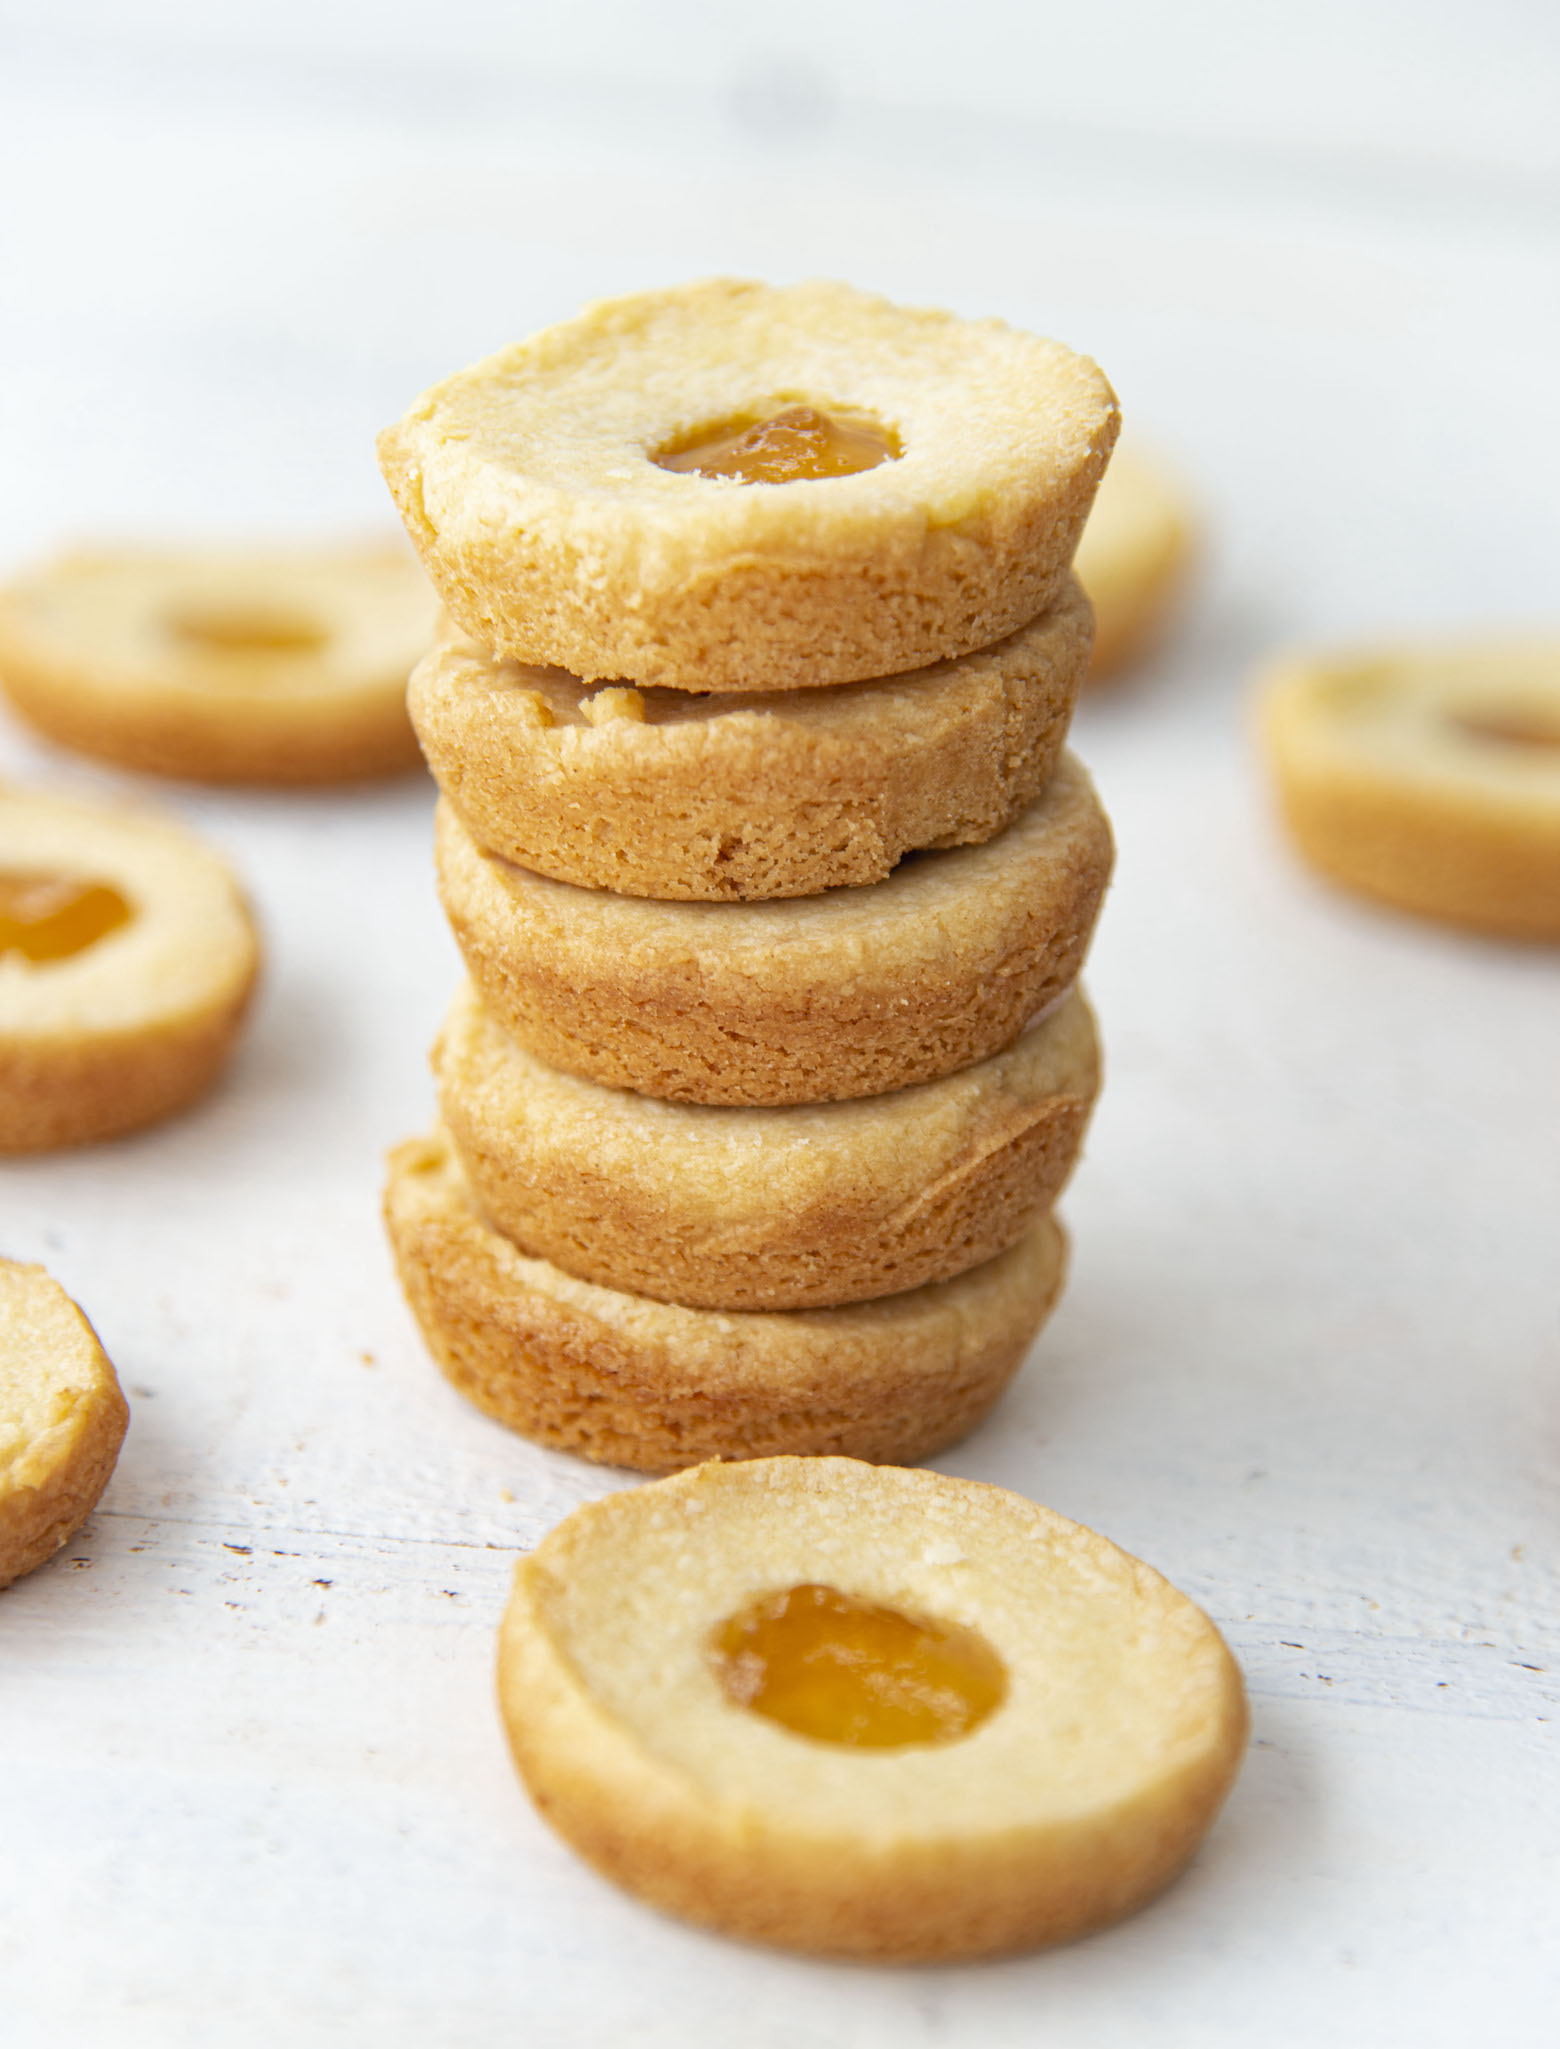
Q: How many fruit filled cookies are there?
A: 11